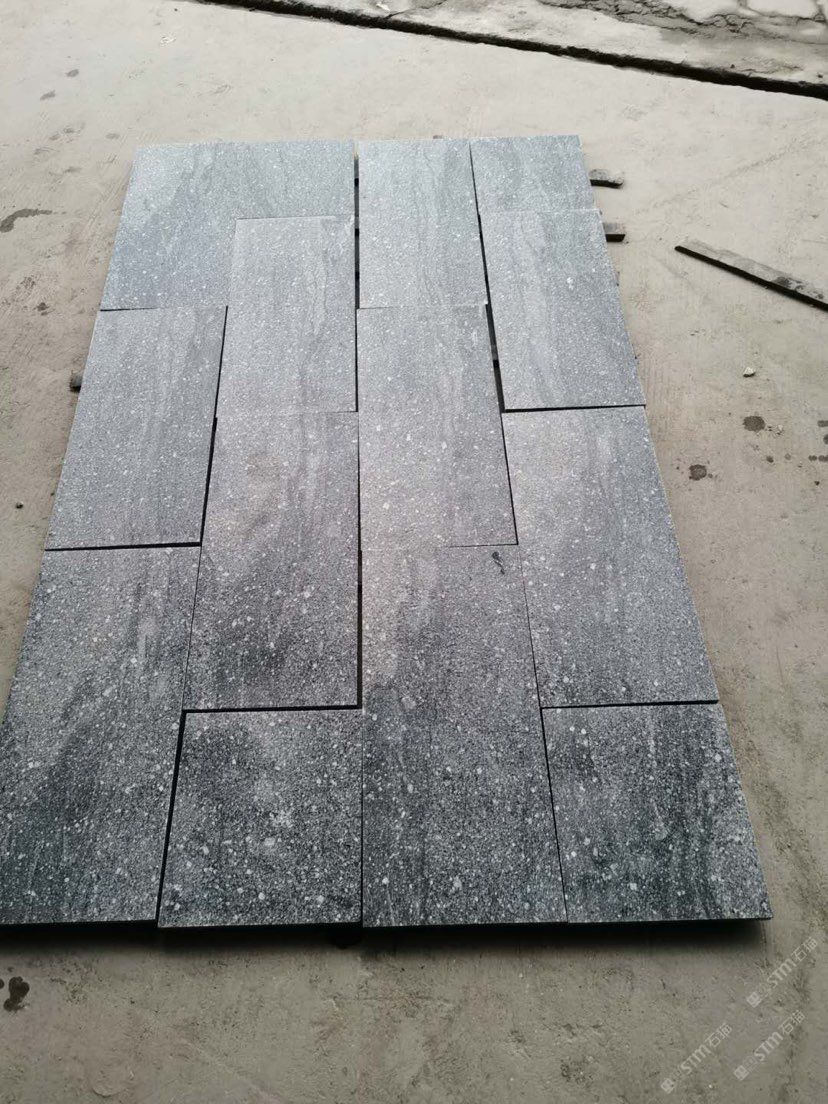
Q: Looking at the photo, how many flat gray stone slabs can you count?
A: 13